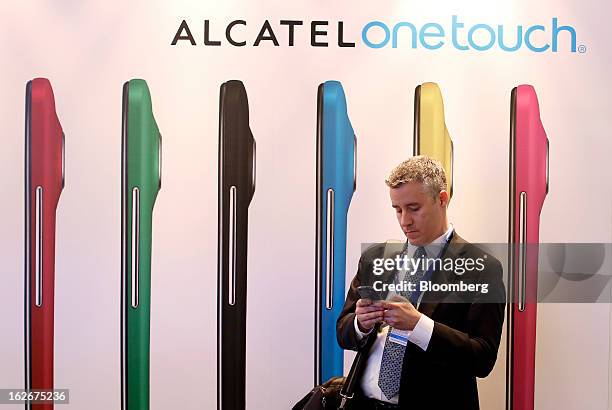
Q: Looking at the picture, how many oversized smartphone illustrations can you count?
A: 6